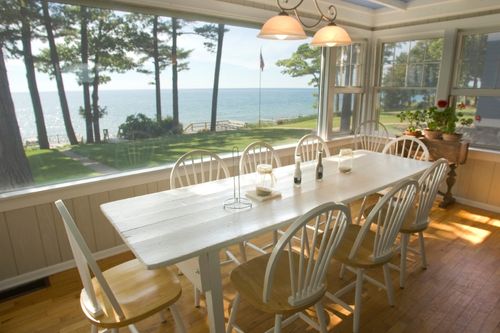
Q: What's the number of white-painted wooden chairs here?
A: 9